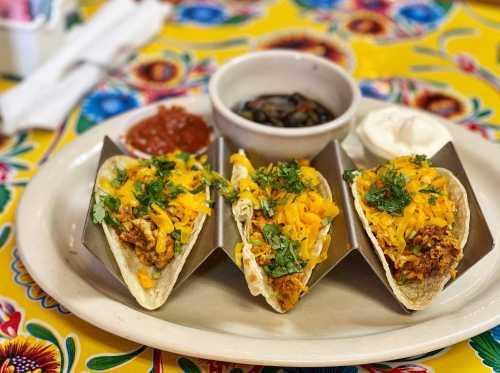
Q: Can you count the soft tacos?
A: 3